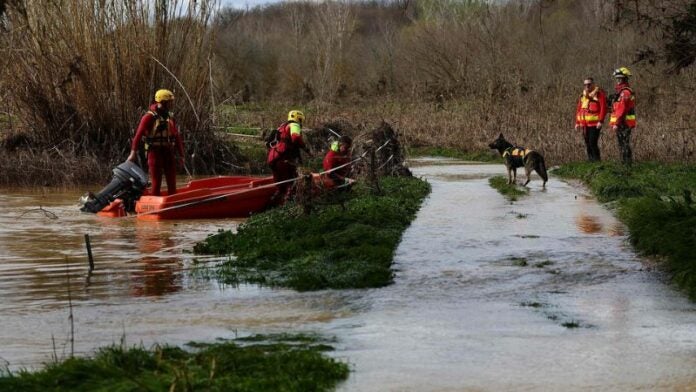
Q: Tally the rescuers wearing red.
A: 5